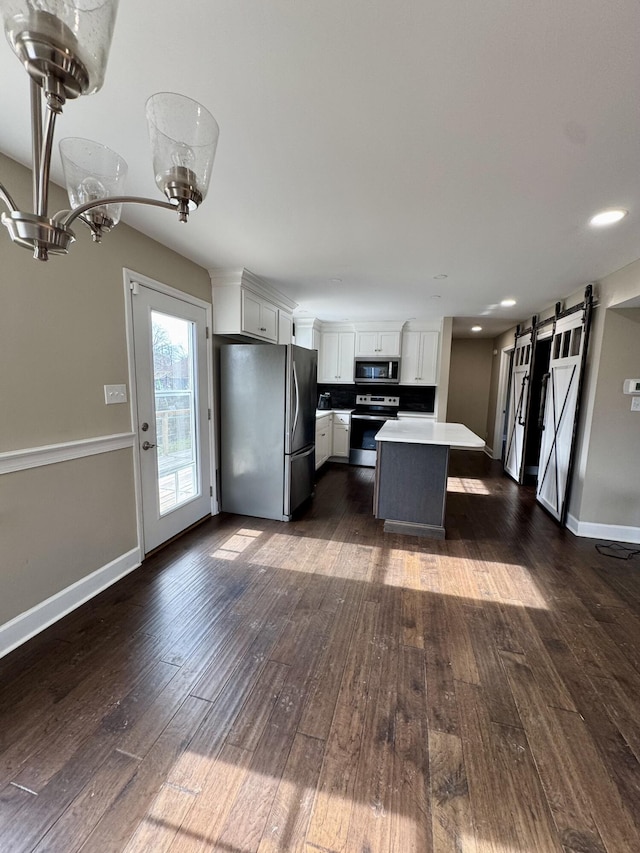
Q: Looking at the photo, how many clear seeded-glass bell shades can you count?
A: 3